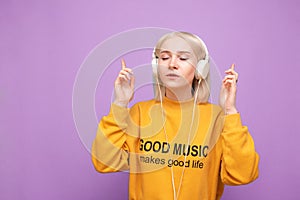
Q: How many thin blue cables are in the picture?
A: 0